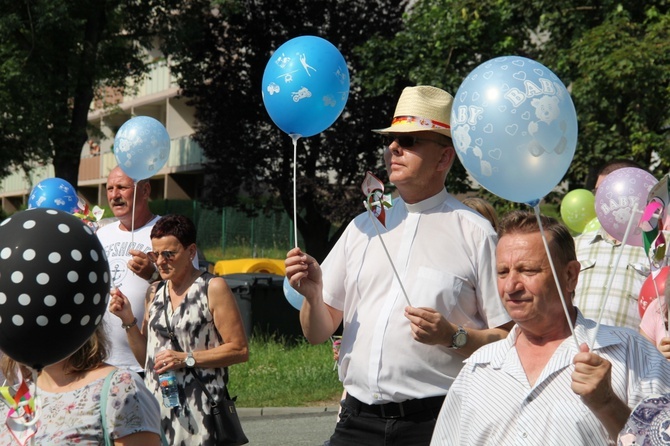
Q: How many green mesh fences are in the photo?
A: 1